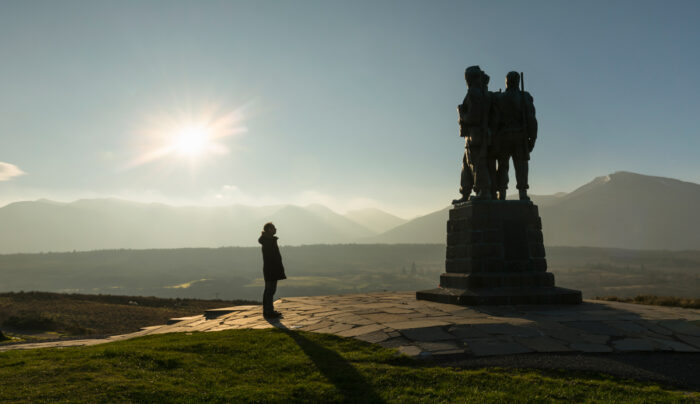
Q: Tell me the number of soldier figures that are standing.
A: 3